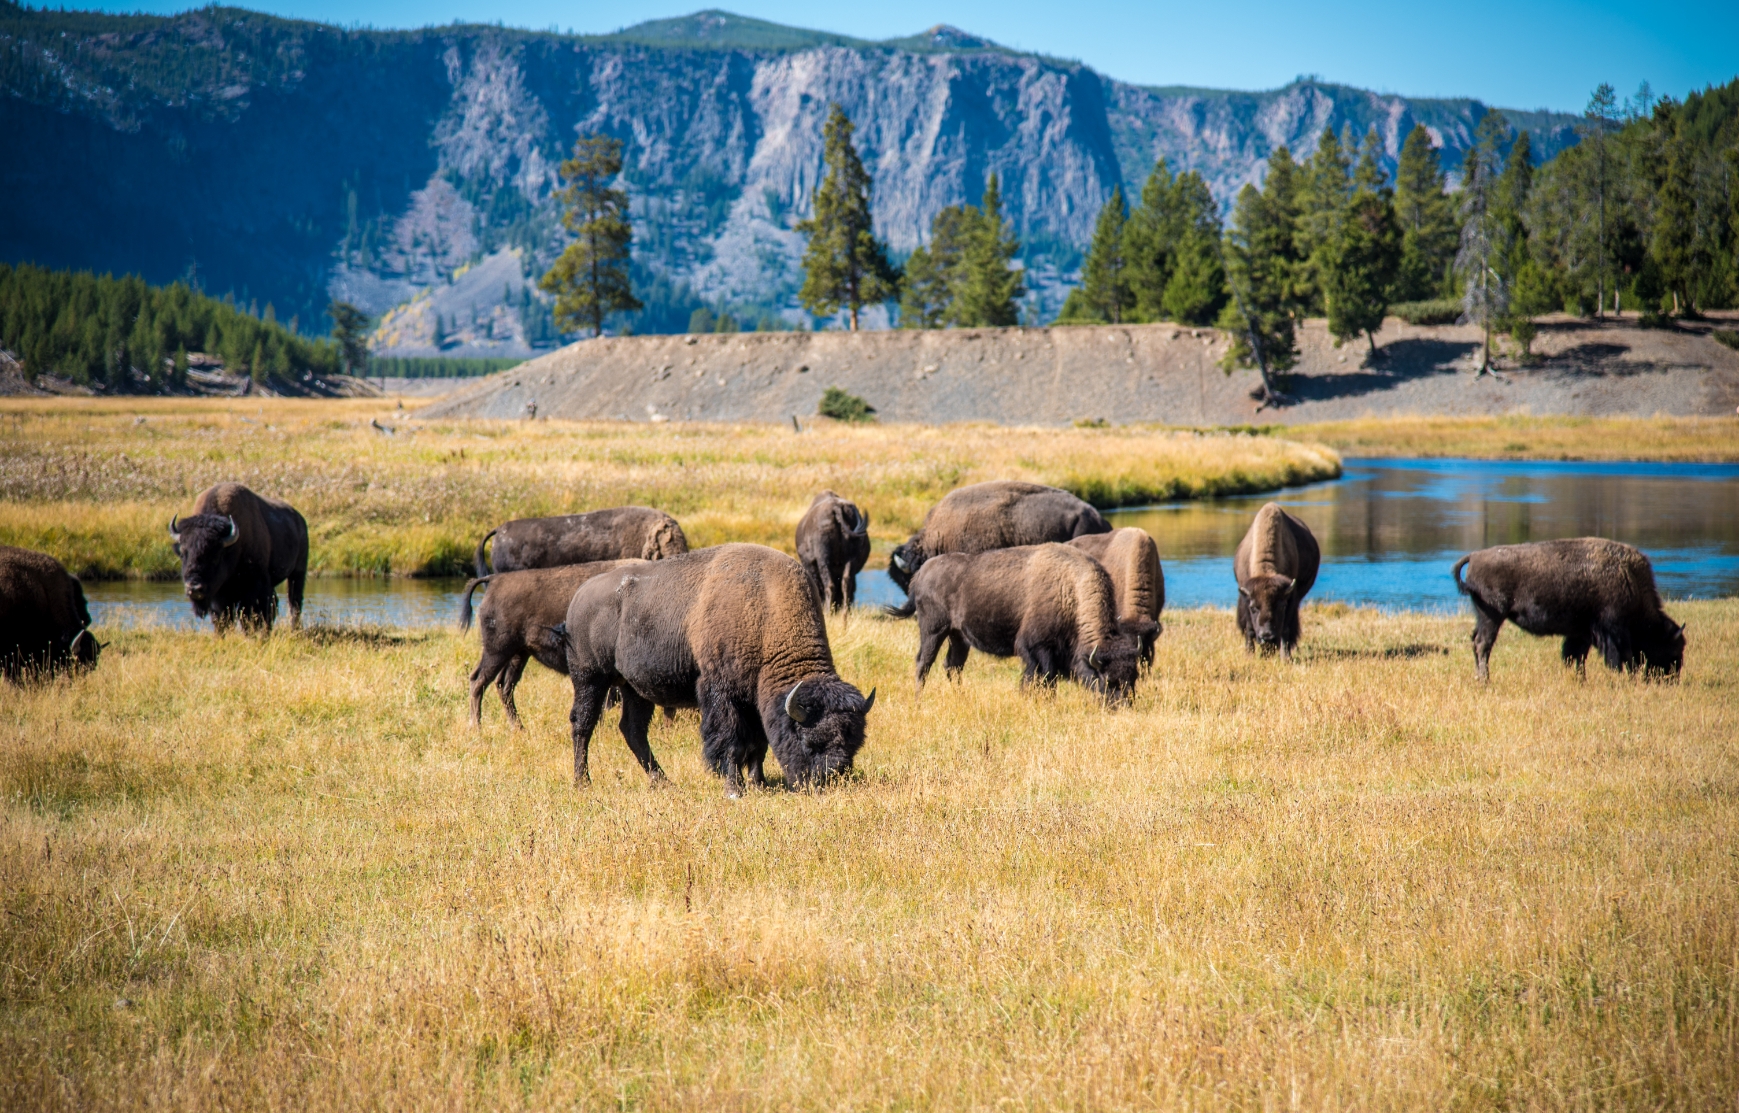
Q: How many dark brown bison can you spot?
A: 11